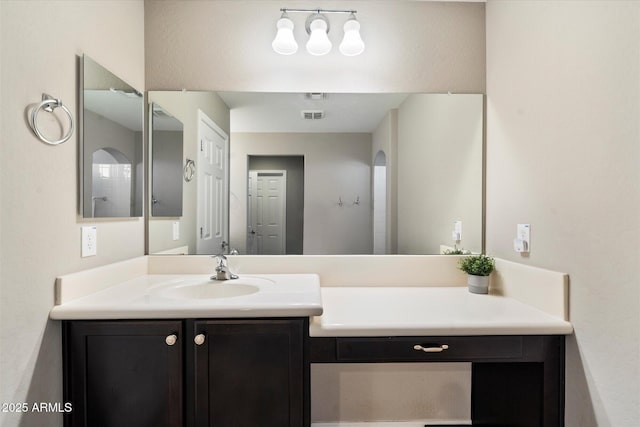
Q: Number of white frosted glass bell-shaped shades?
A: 3